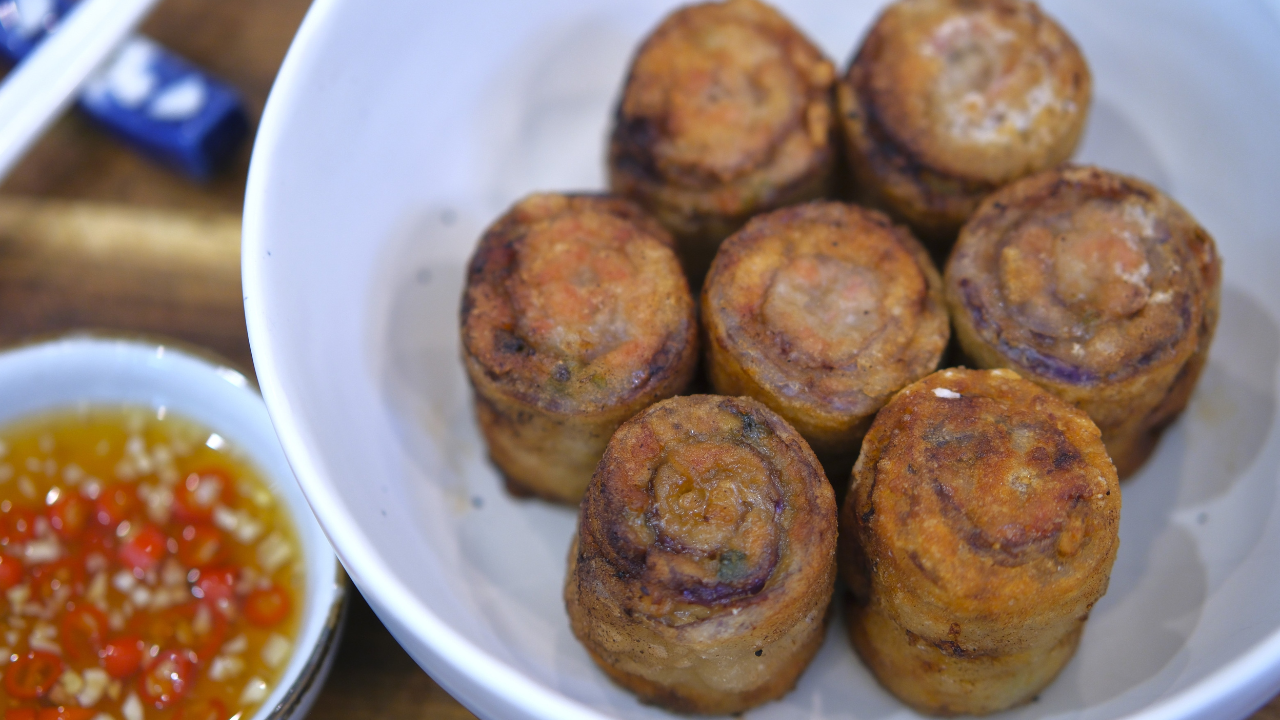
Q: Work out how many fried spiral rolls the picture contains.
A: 7